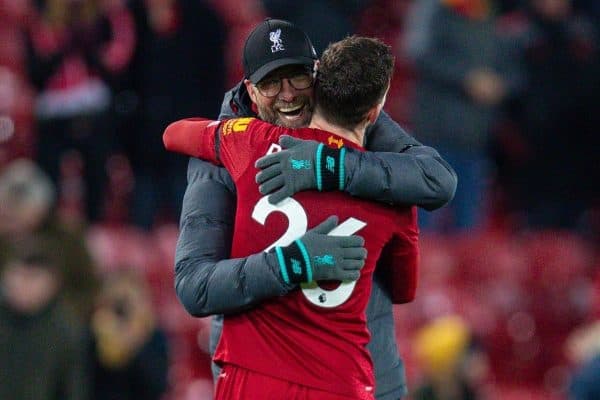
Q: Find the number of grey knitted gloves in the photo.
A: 2